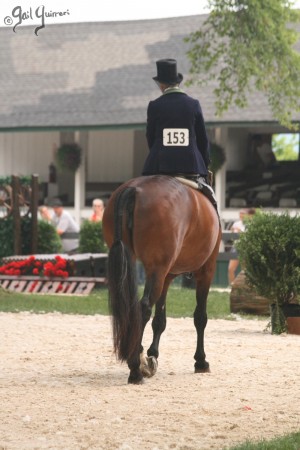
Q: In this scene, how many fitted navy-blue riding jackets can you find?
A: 1